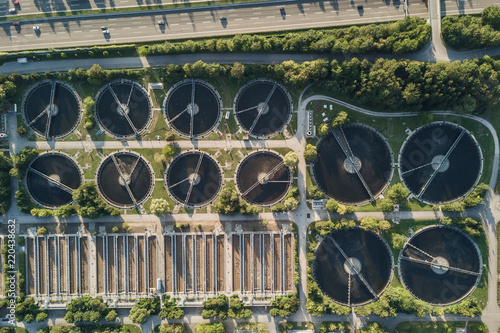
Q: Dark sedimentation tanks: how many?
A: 12